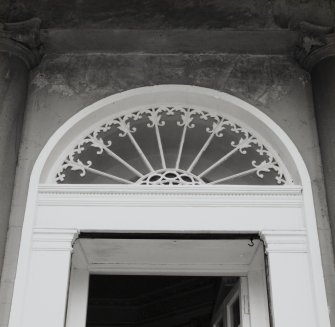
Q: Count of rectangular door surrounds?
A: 1